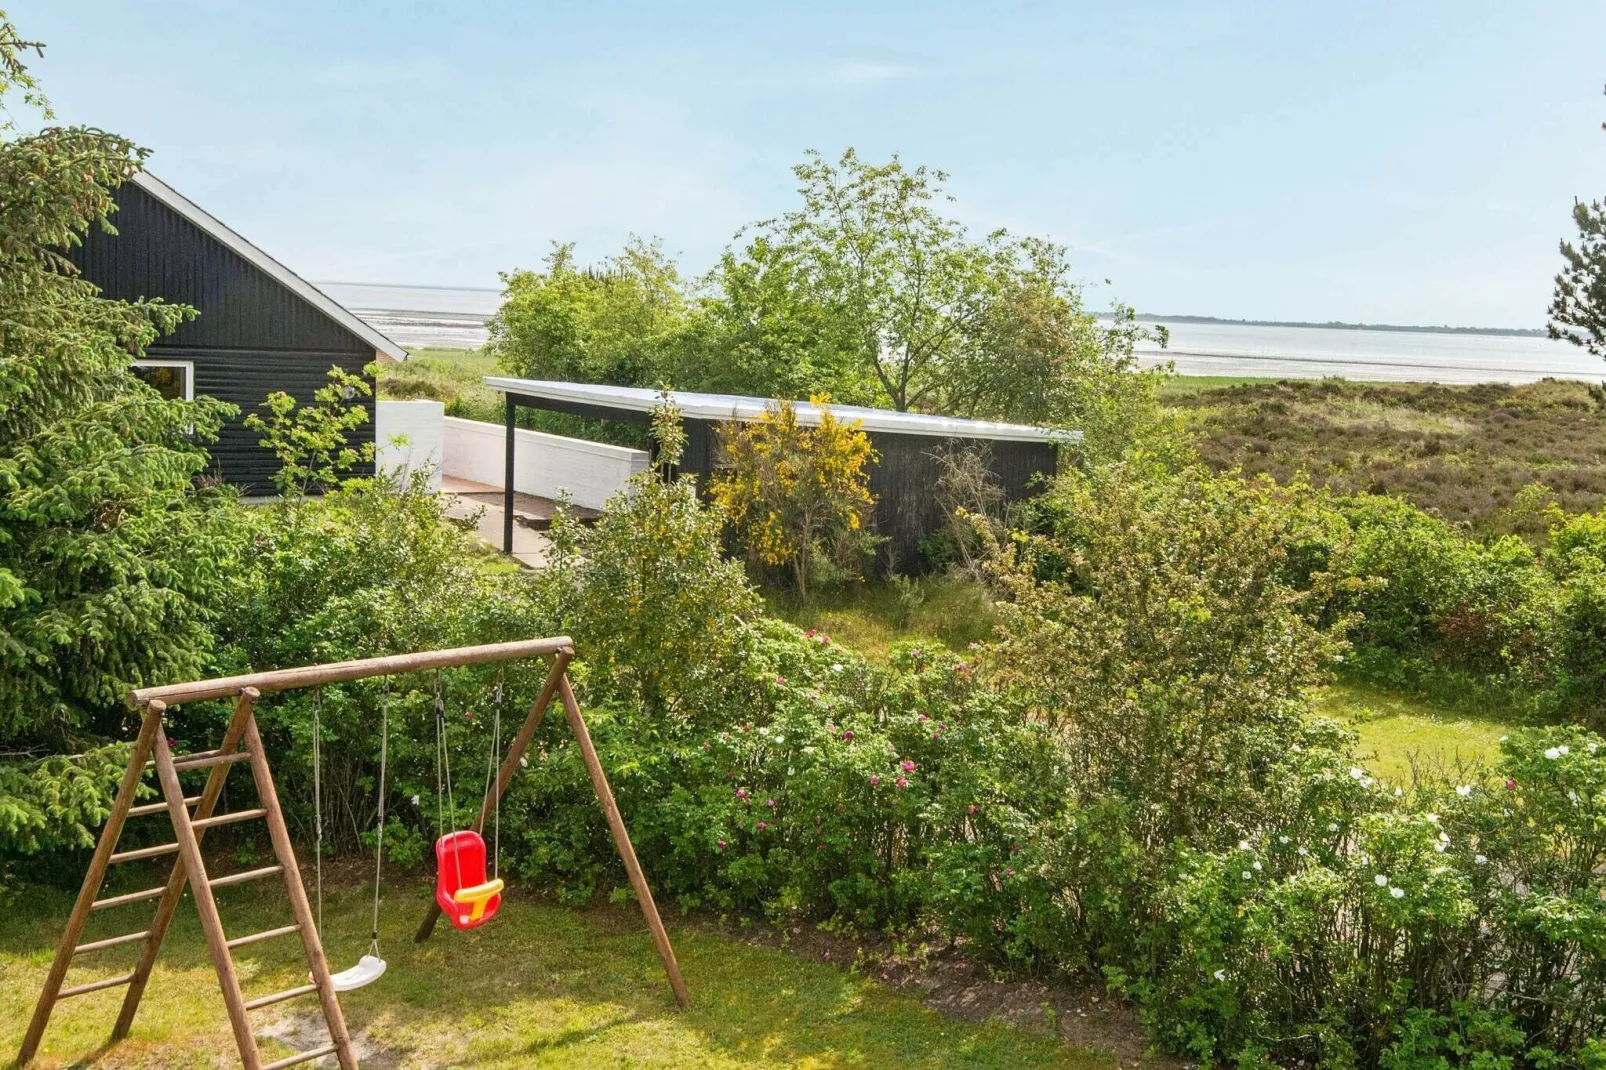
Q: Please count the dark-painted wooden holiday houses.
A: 1